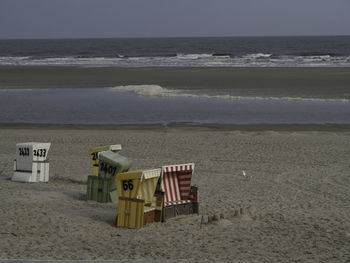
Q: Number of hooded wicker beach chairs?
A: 5